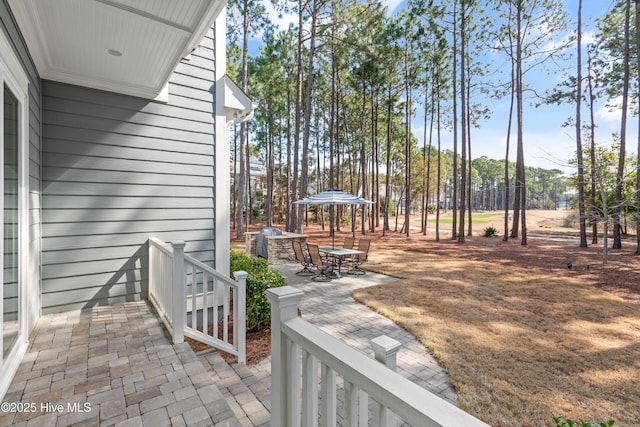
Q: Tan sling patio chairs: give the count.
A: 4